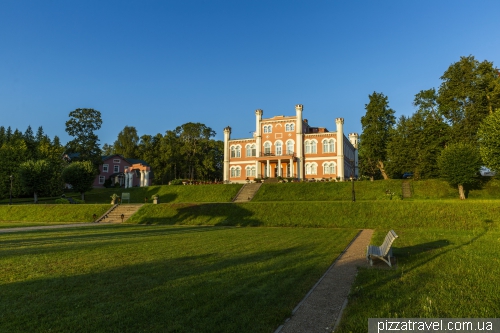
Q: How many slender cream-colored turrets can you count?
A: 5